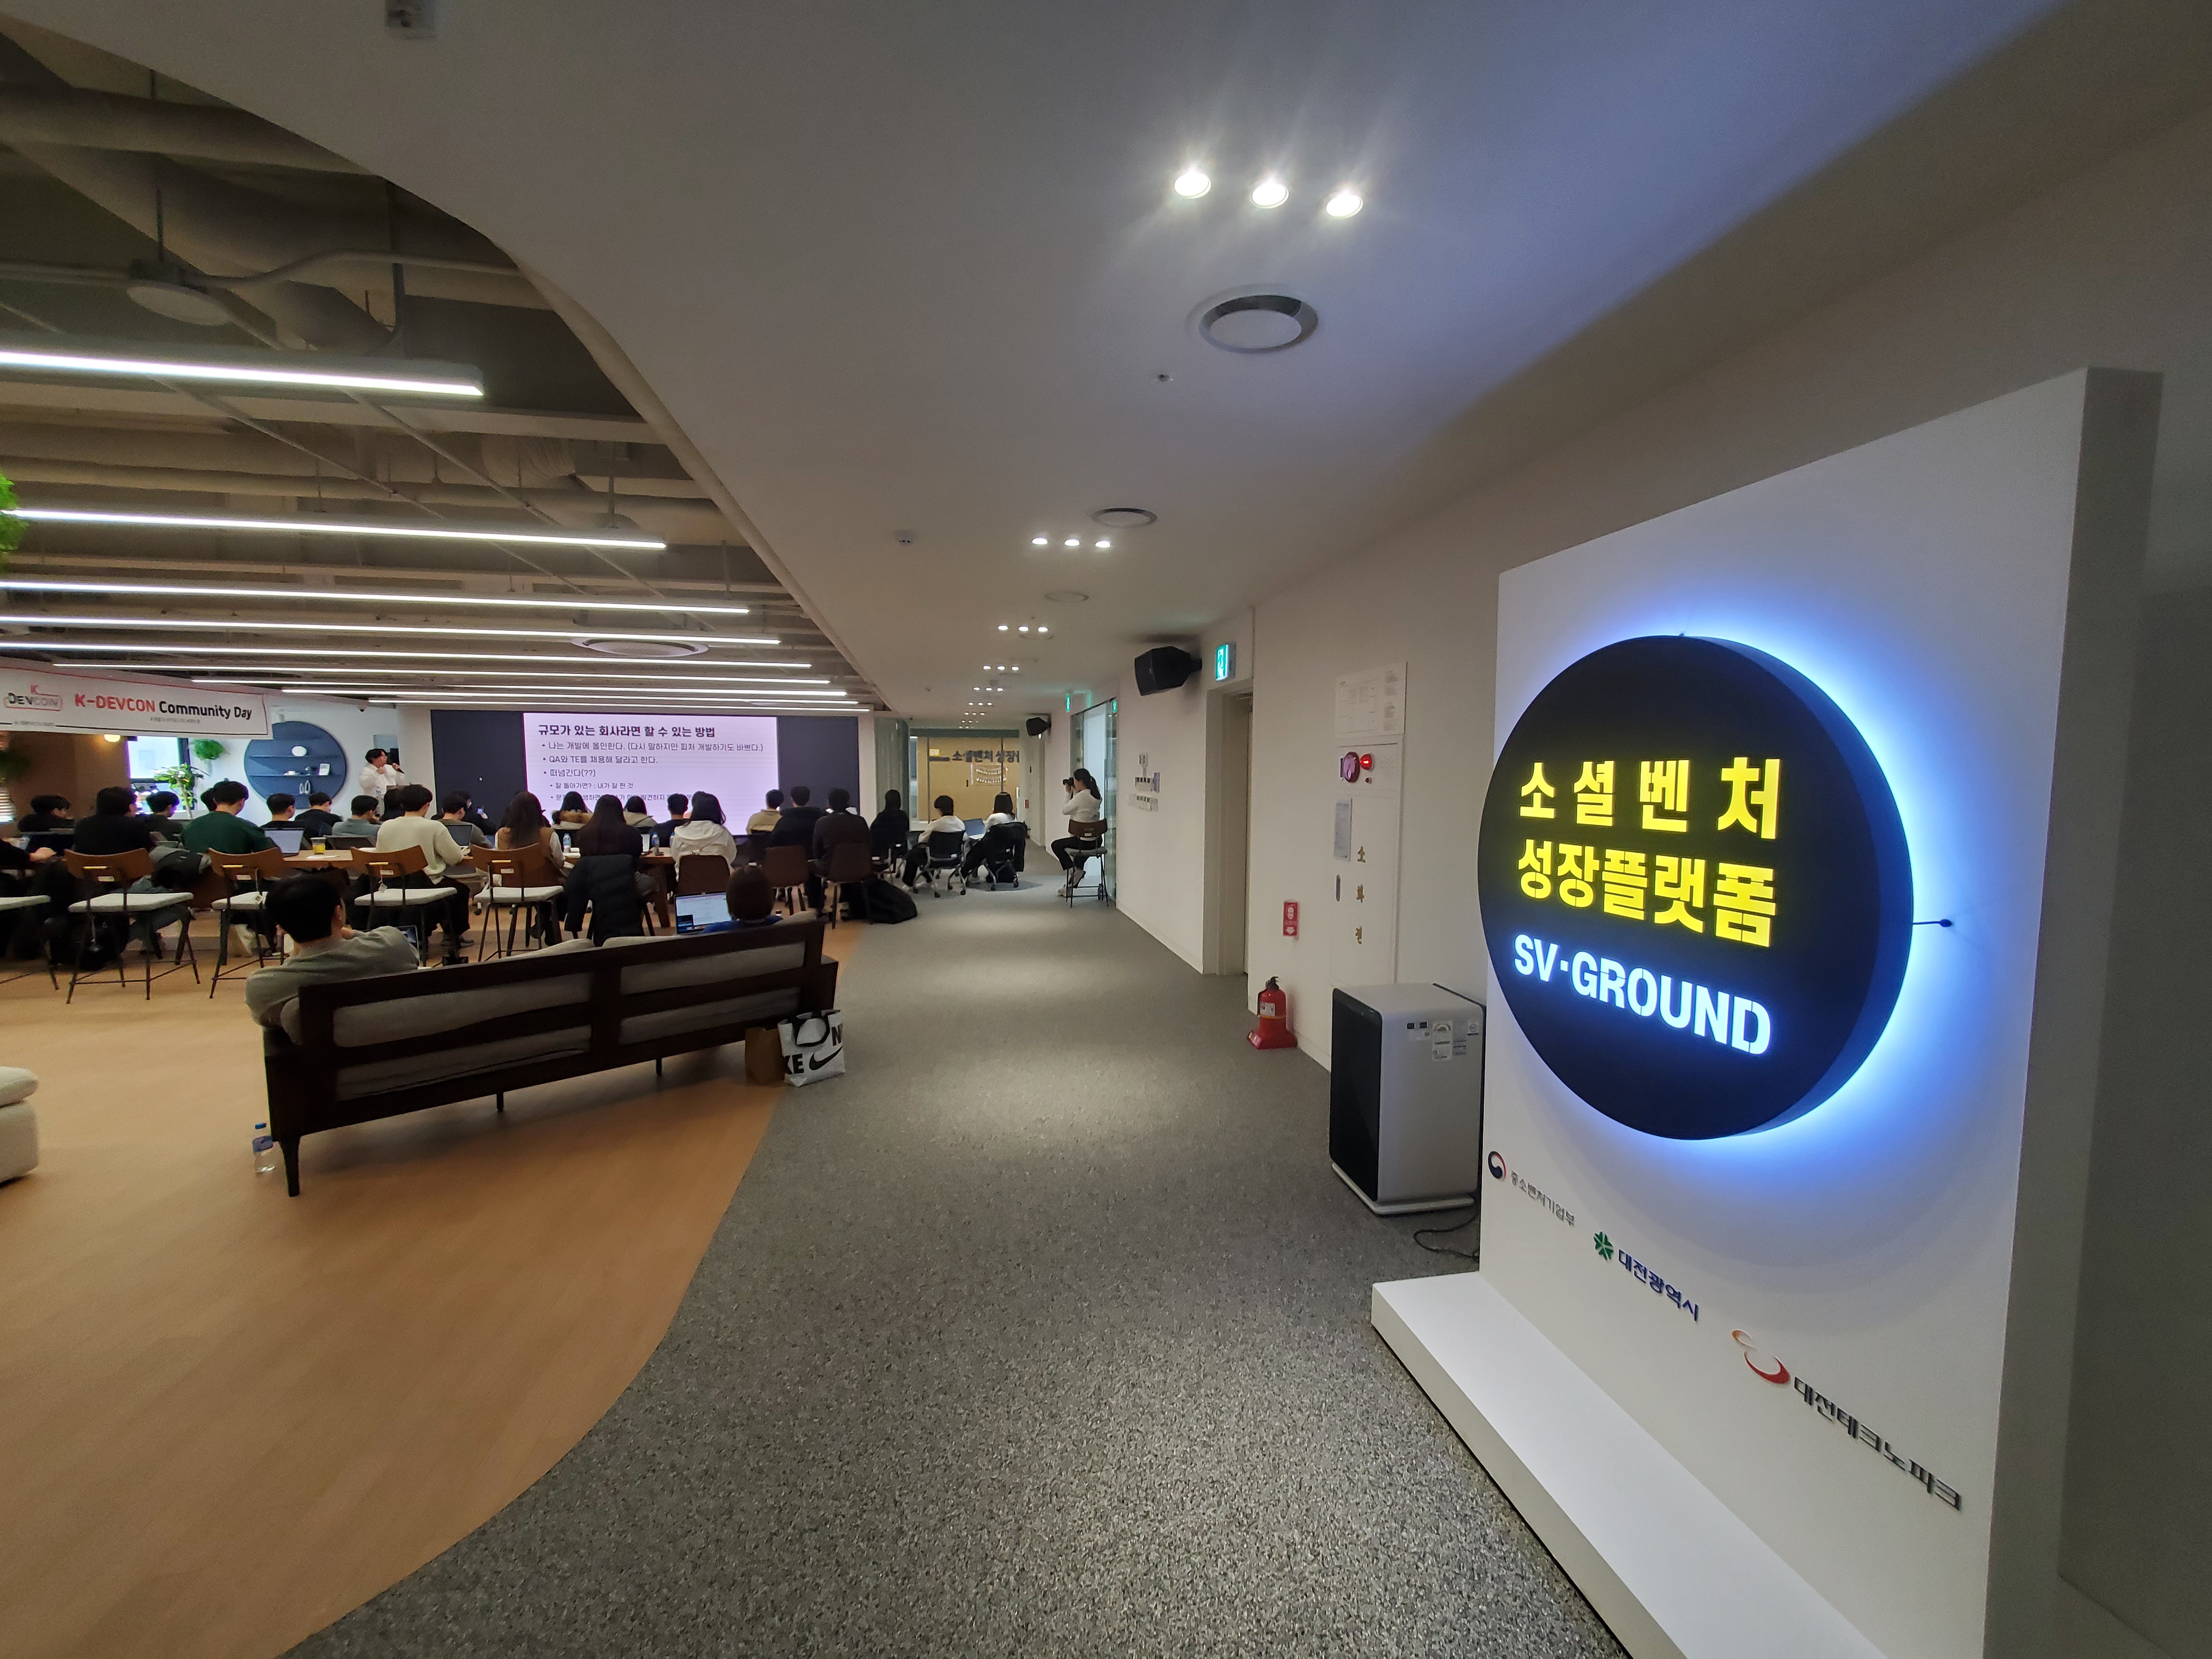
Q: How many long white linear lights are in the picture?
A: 9